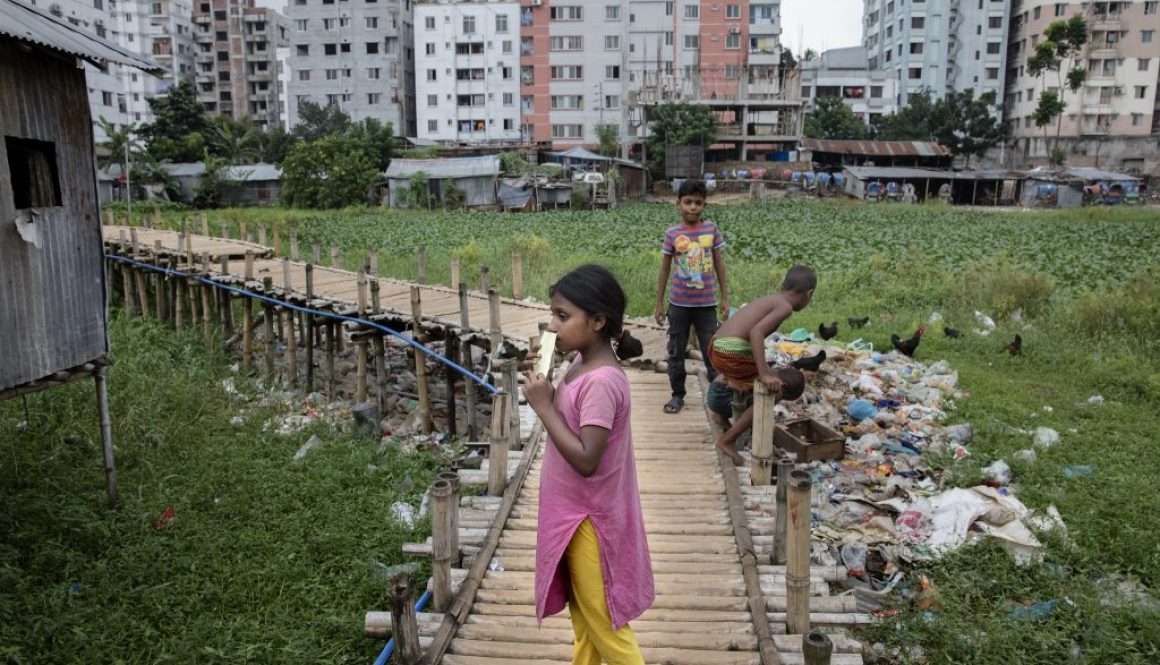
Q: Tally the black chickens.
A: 6